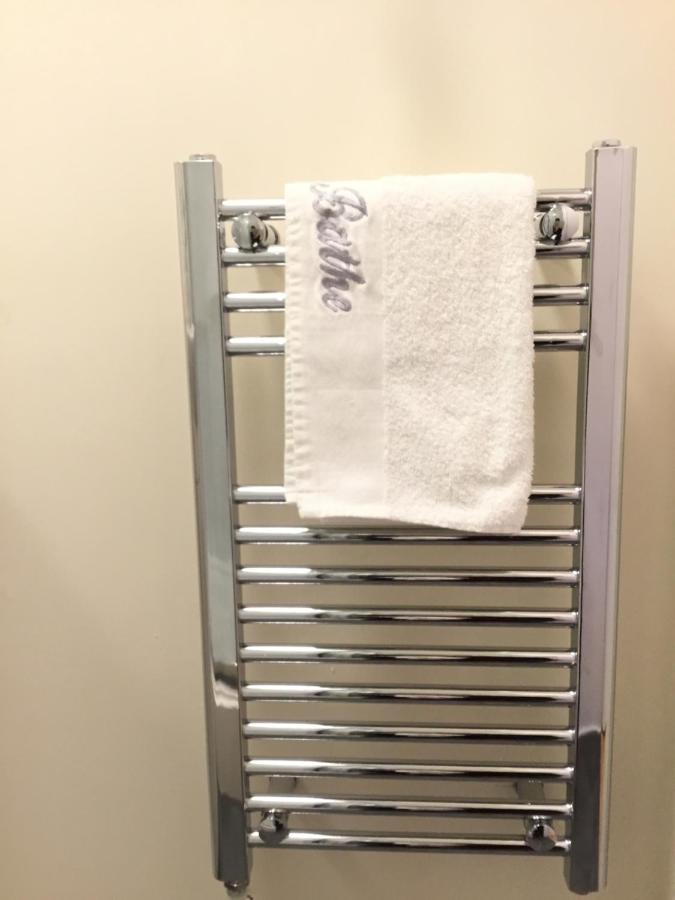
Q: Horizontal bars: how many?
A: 14